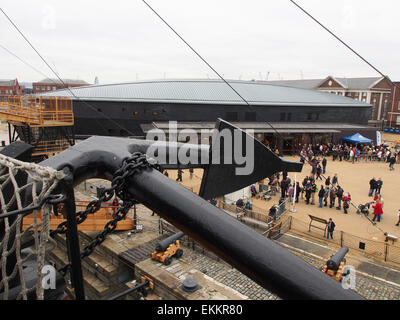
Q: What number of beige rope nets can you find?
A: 1